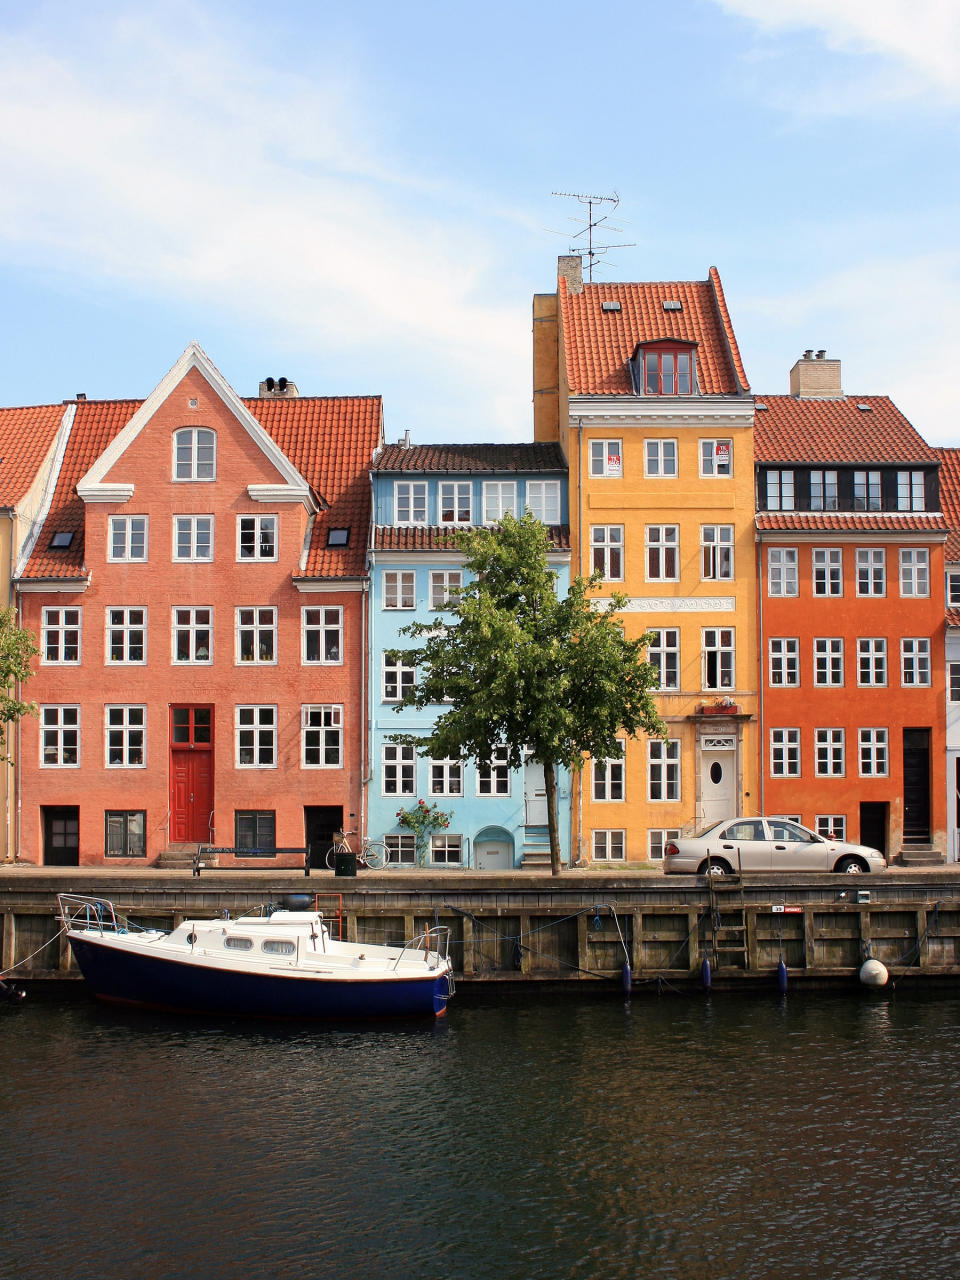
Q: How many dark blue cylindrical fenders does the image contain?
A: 3